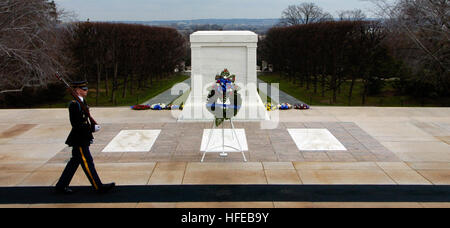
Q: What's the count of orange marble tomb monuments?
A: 0